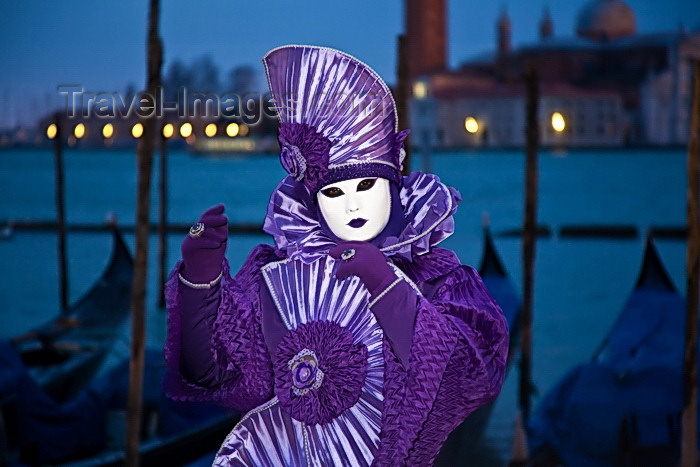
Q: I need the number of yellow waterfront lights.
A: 10